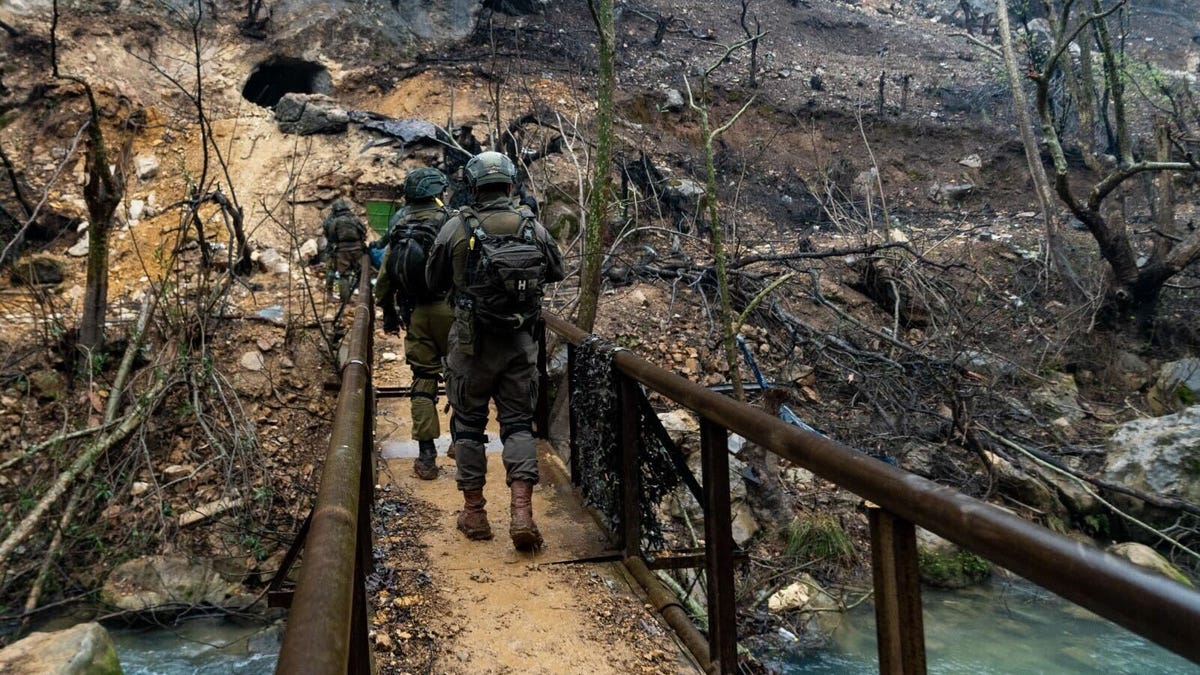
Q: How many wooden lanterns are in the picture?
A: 0